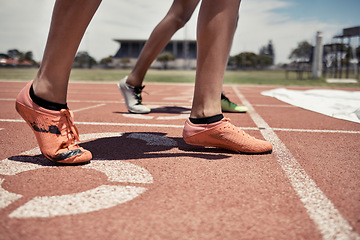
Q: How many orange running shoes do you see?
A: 2